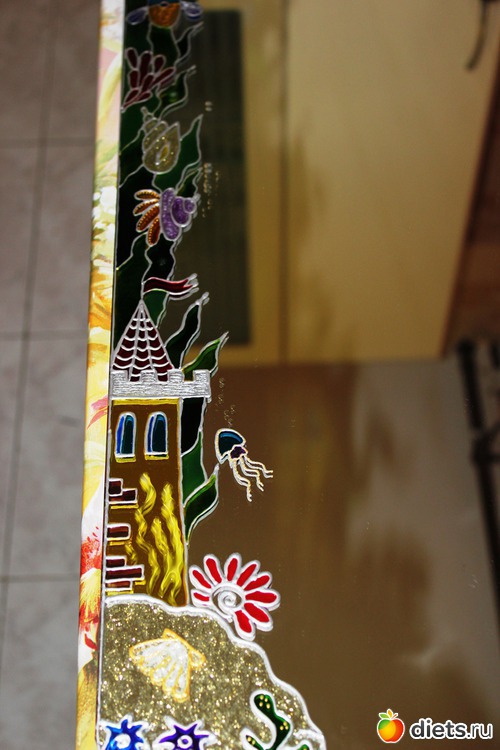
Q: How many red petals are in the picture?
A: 9